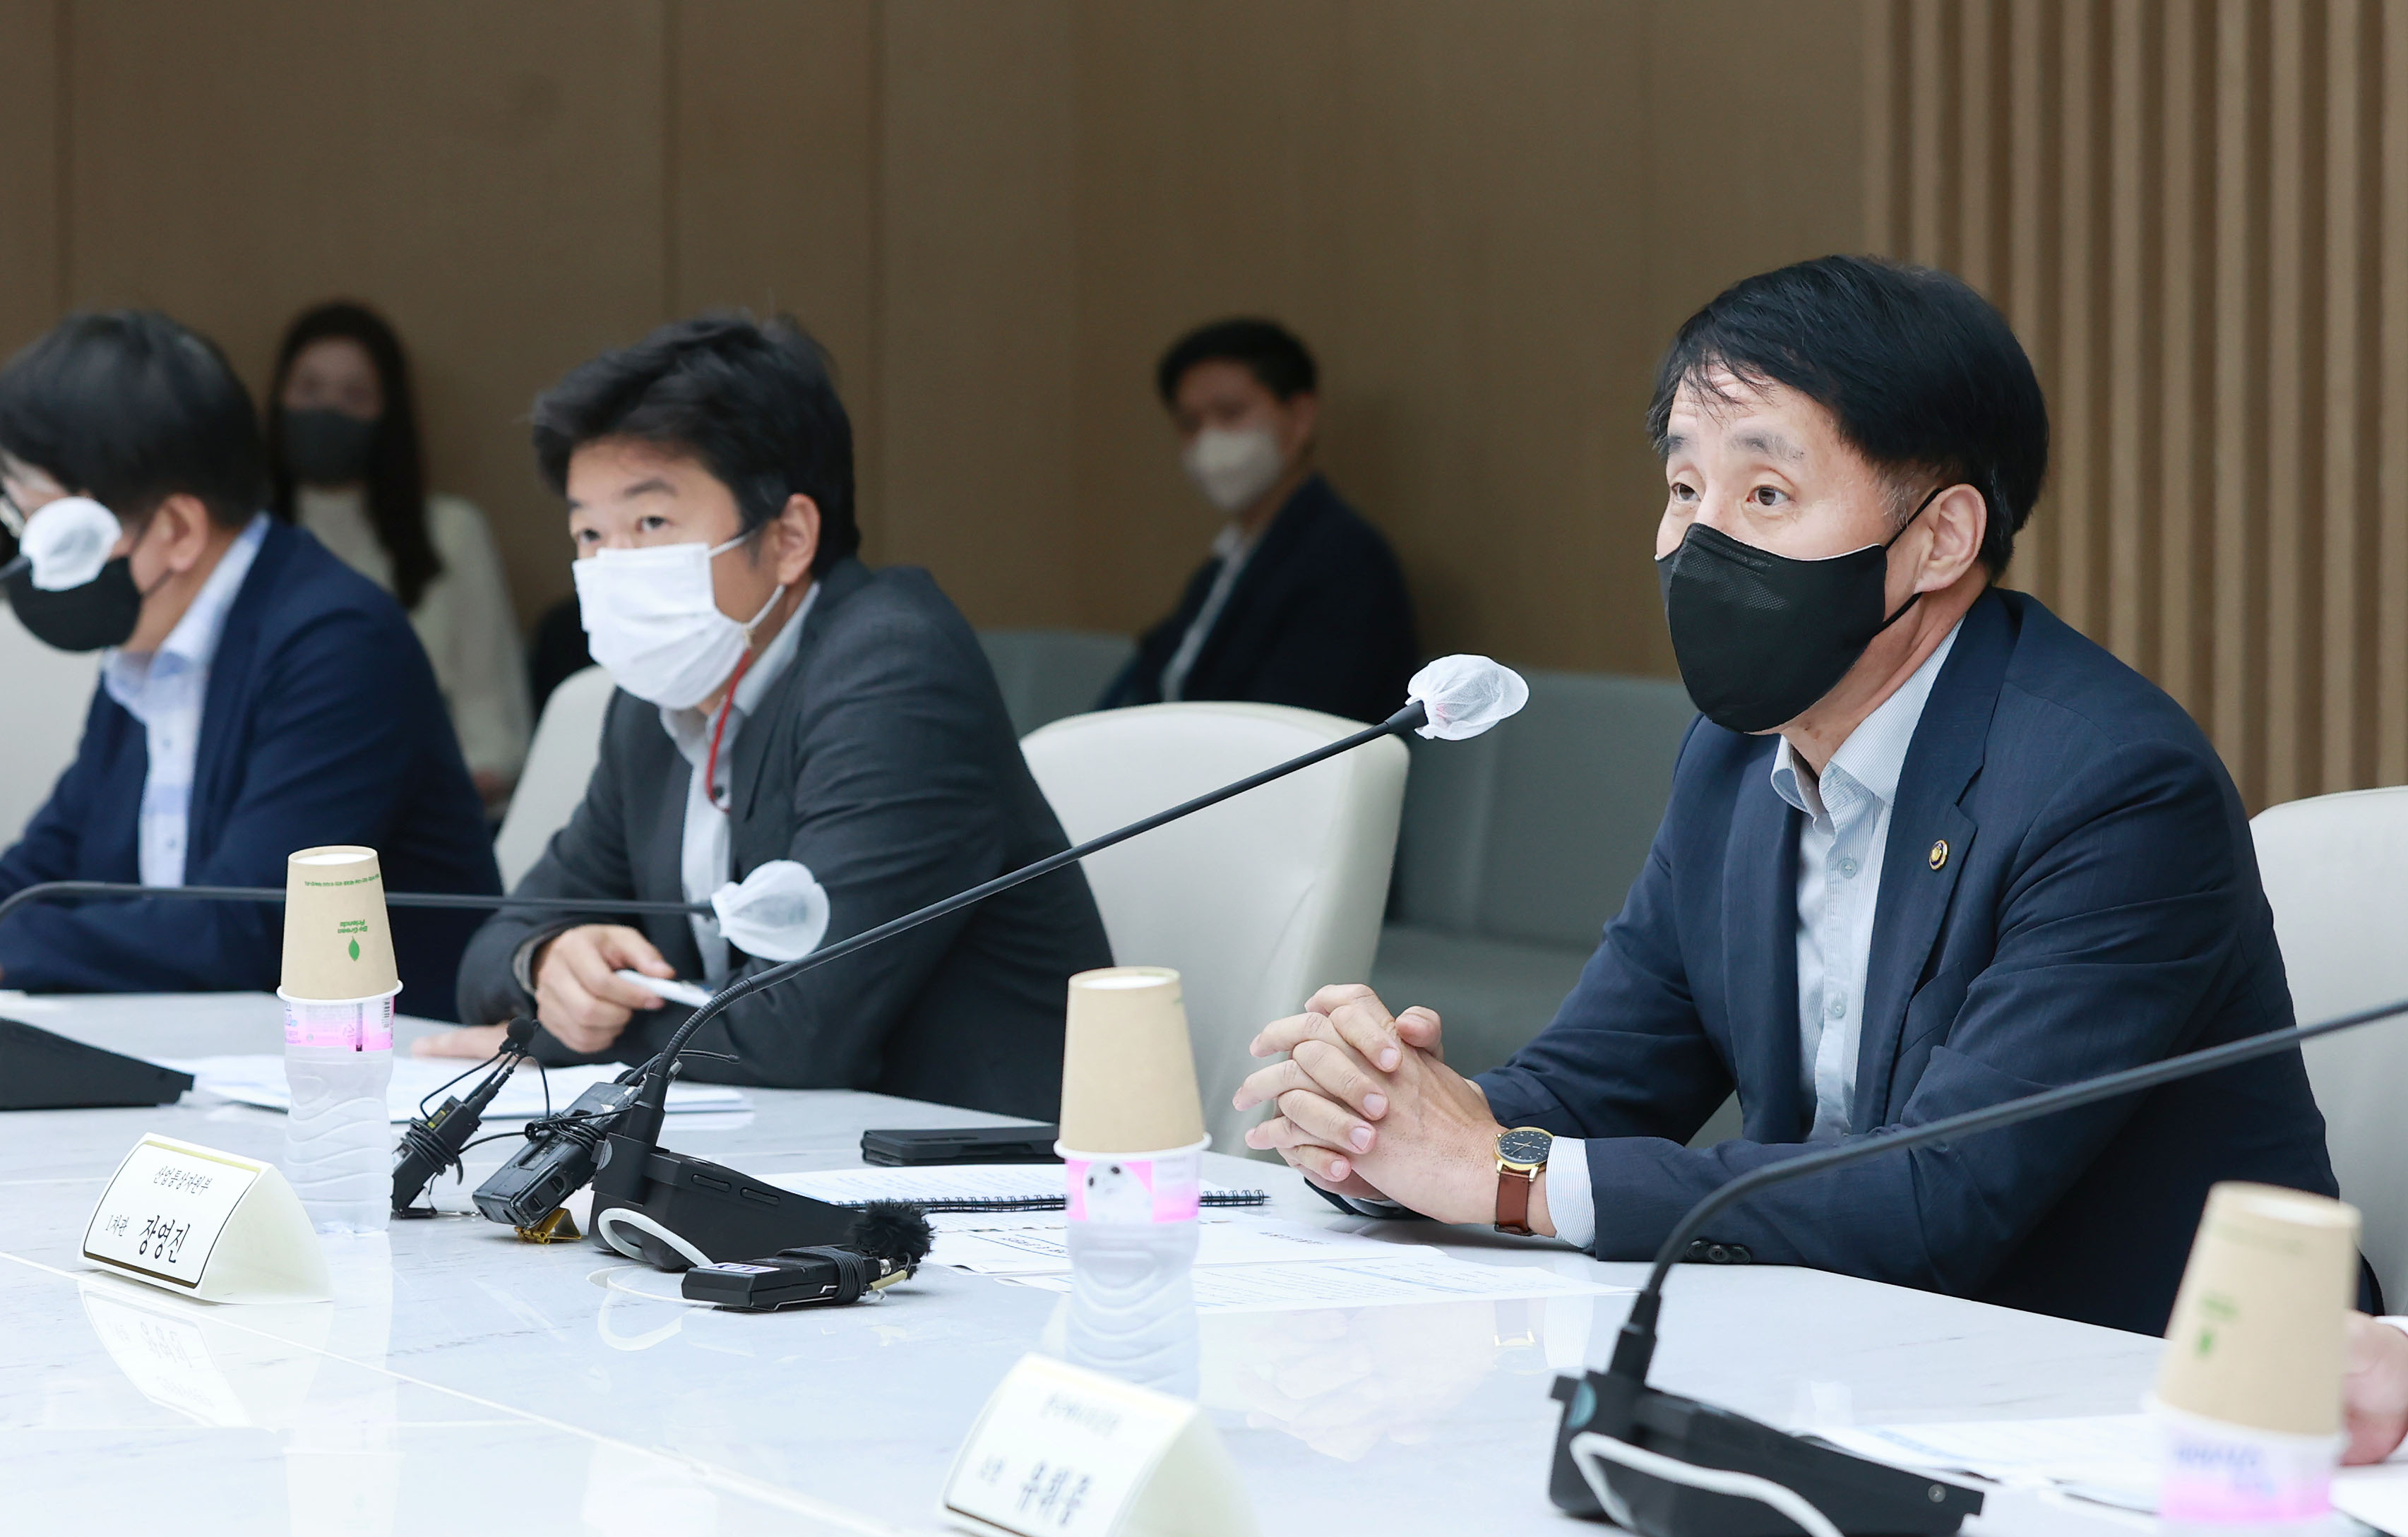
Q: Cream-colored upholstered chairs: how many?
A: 4